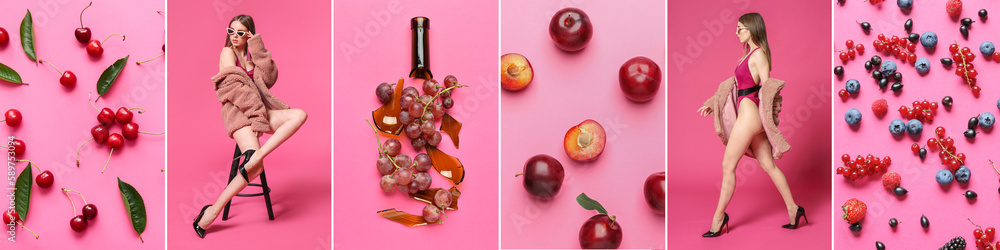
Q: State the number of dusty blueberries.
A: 13